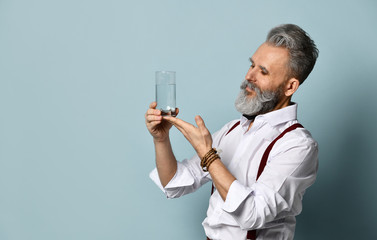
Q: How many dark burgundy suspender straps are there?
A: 2